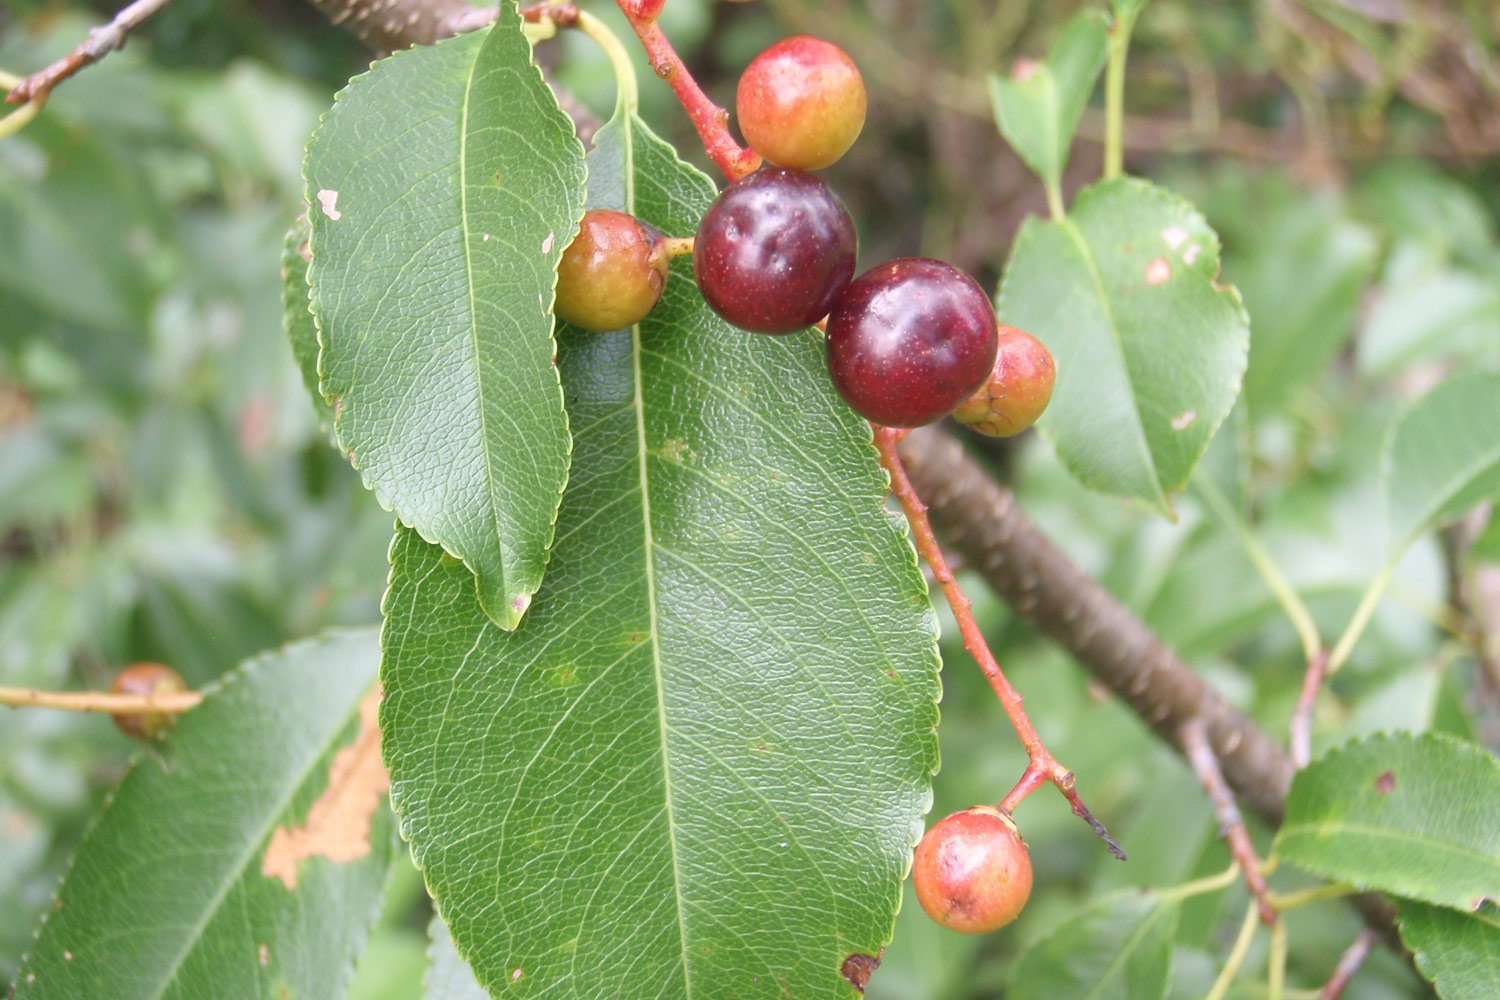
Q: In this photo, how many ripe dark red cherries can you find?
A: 2